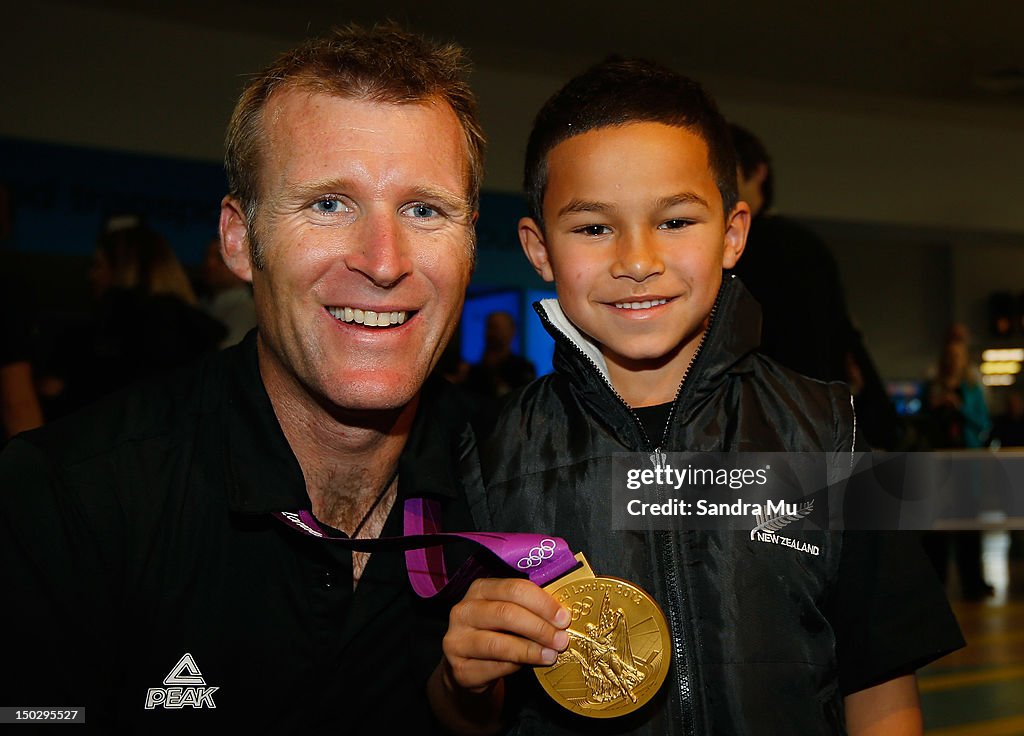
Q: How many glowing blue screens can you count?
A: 2